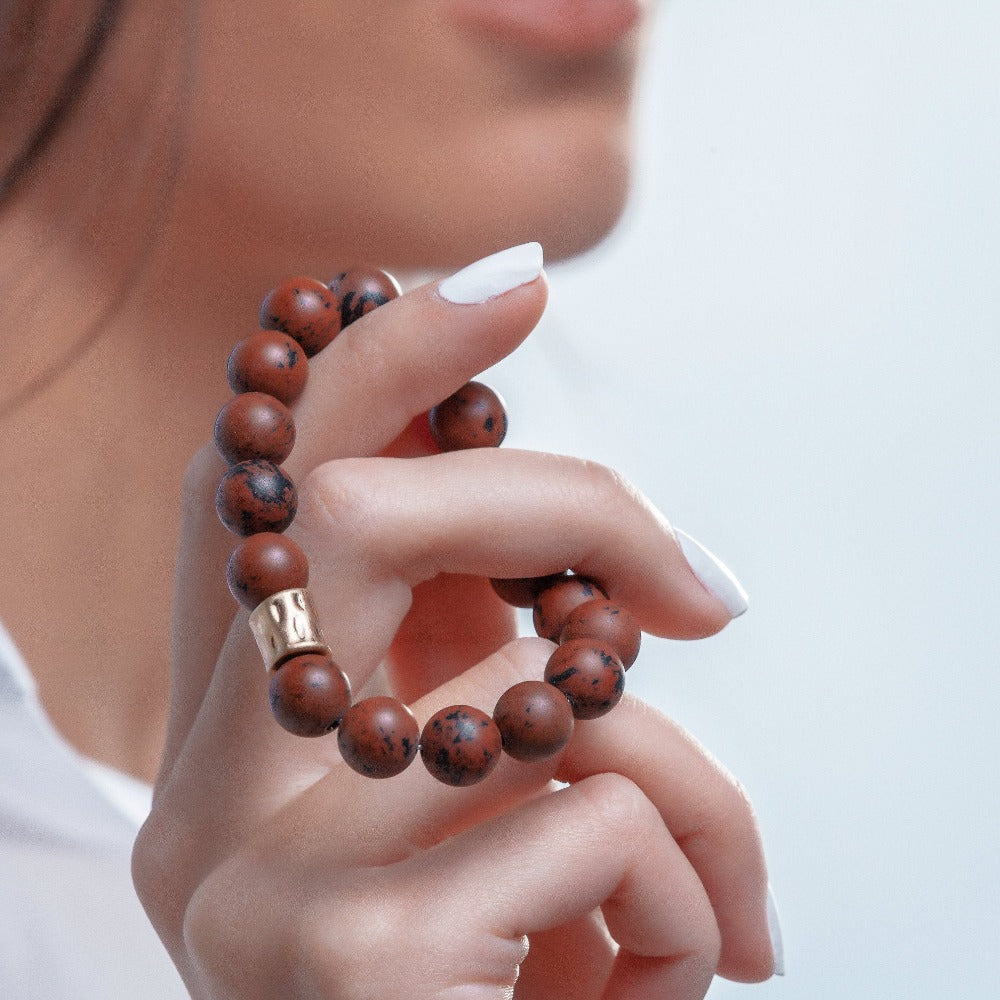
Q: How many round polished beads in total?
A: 15